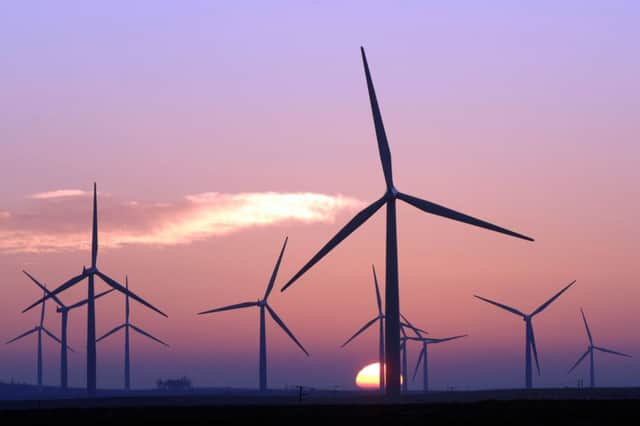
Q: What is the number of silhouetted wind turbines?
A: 11